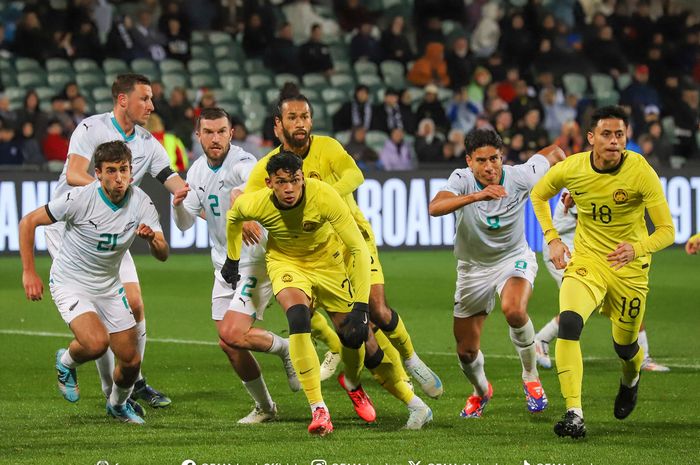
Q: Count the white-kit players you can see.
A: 5